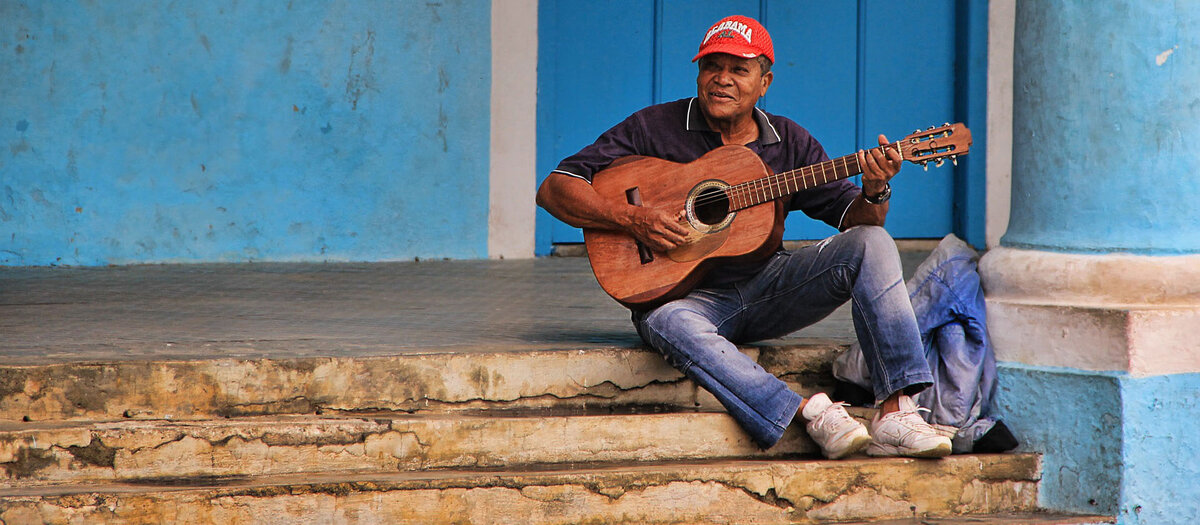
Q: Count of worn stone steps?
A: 3